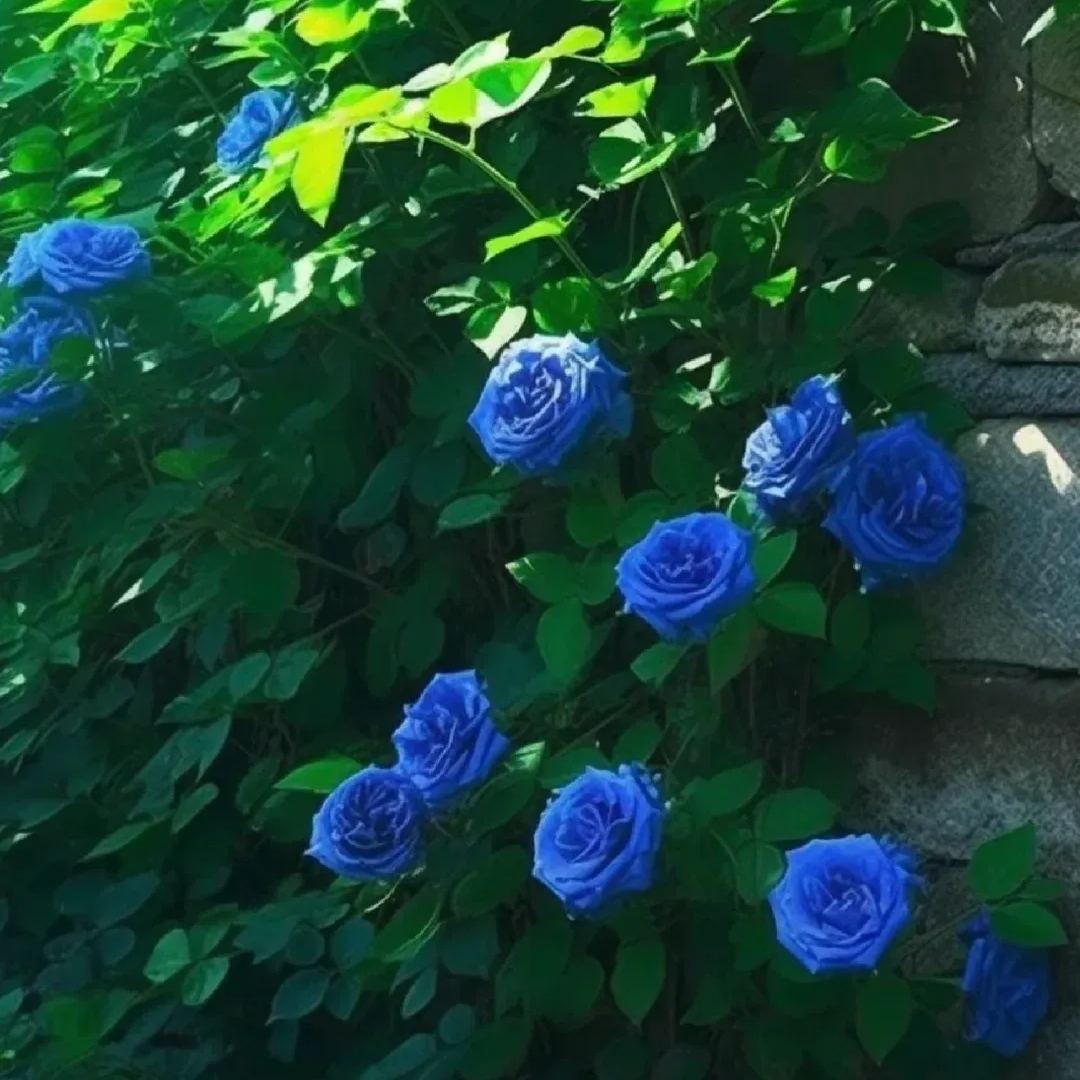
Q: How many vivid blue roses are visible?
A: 12